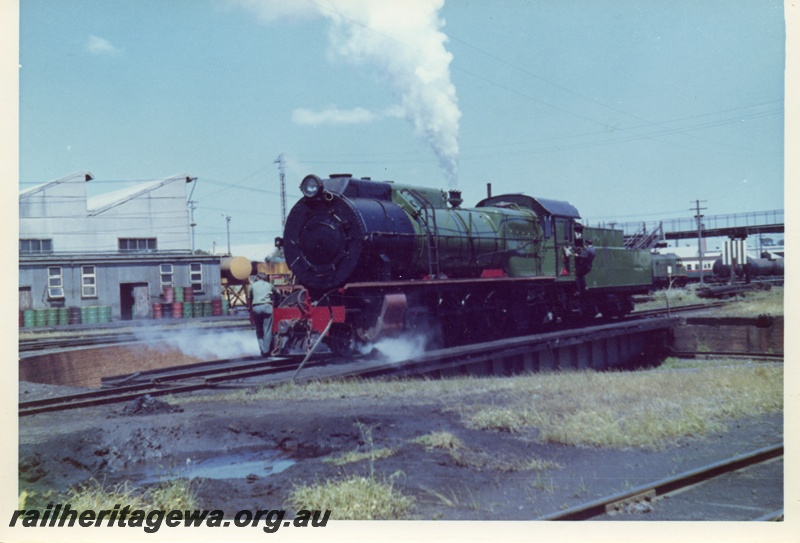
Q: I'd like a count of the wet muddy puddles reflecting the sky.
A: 1